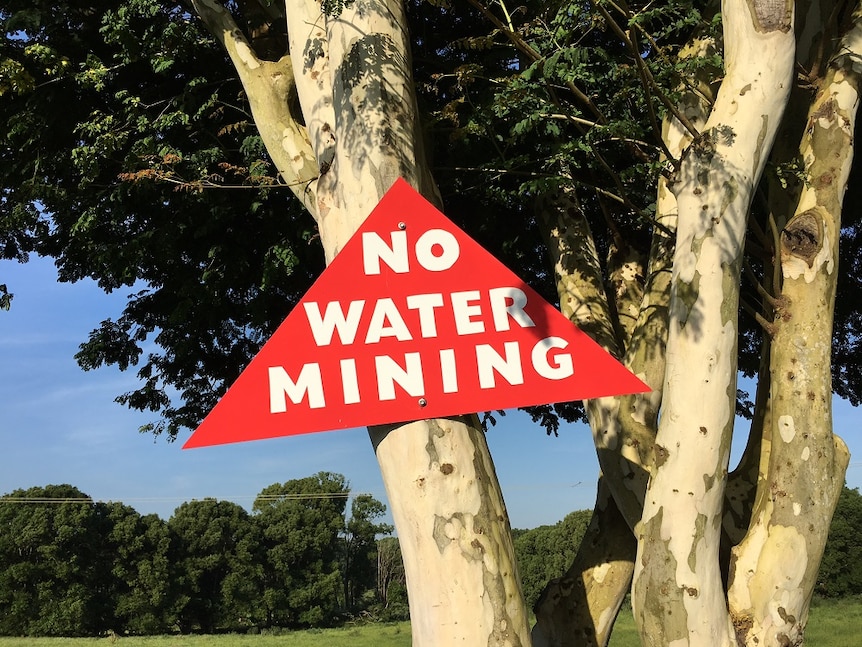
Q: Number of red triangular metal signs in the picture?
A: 1